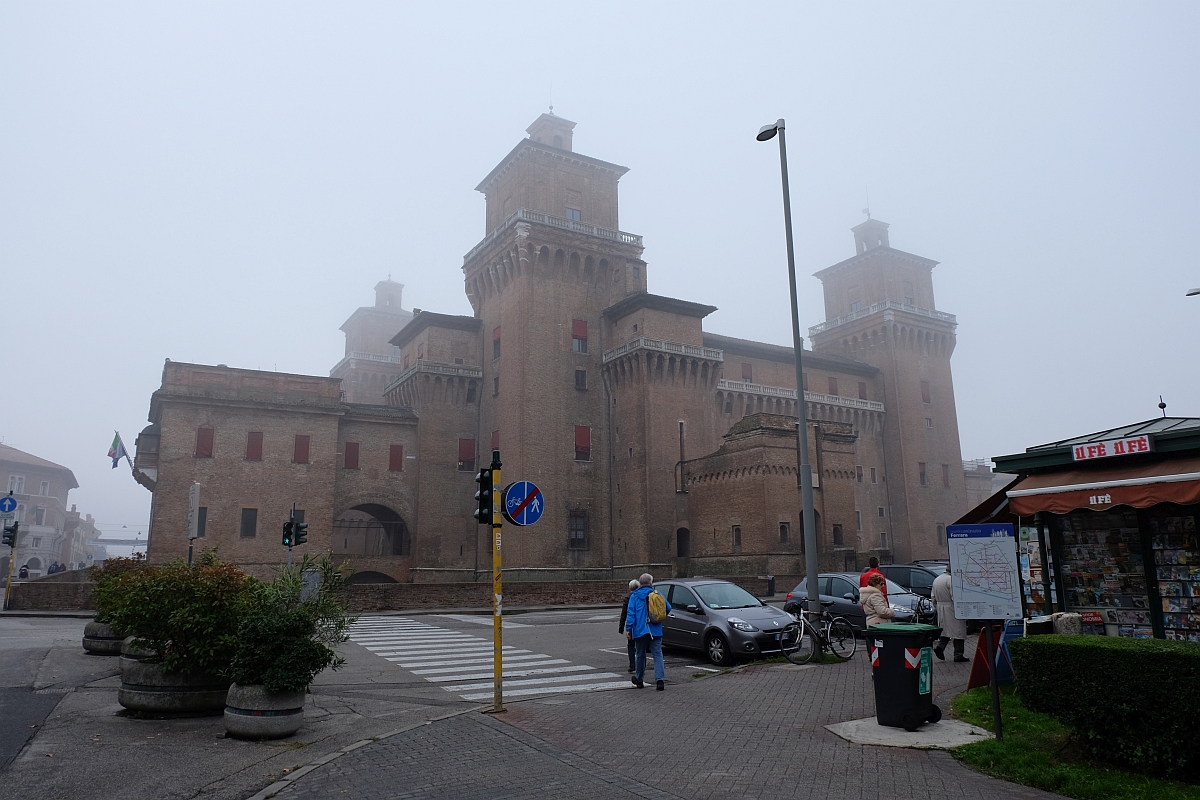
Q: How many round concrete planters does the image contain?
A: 4